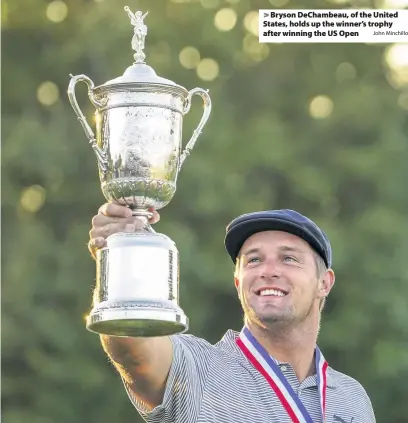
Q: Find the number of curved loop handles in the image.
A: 2